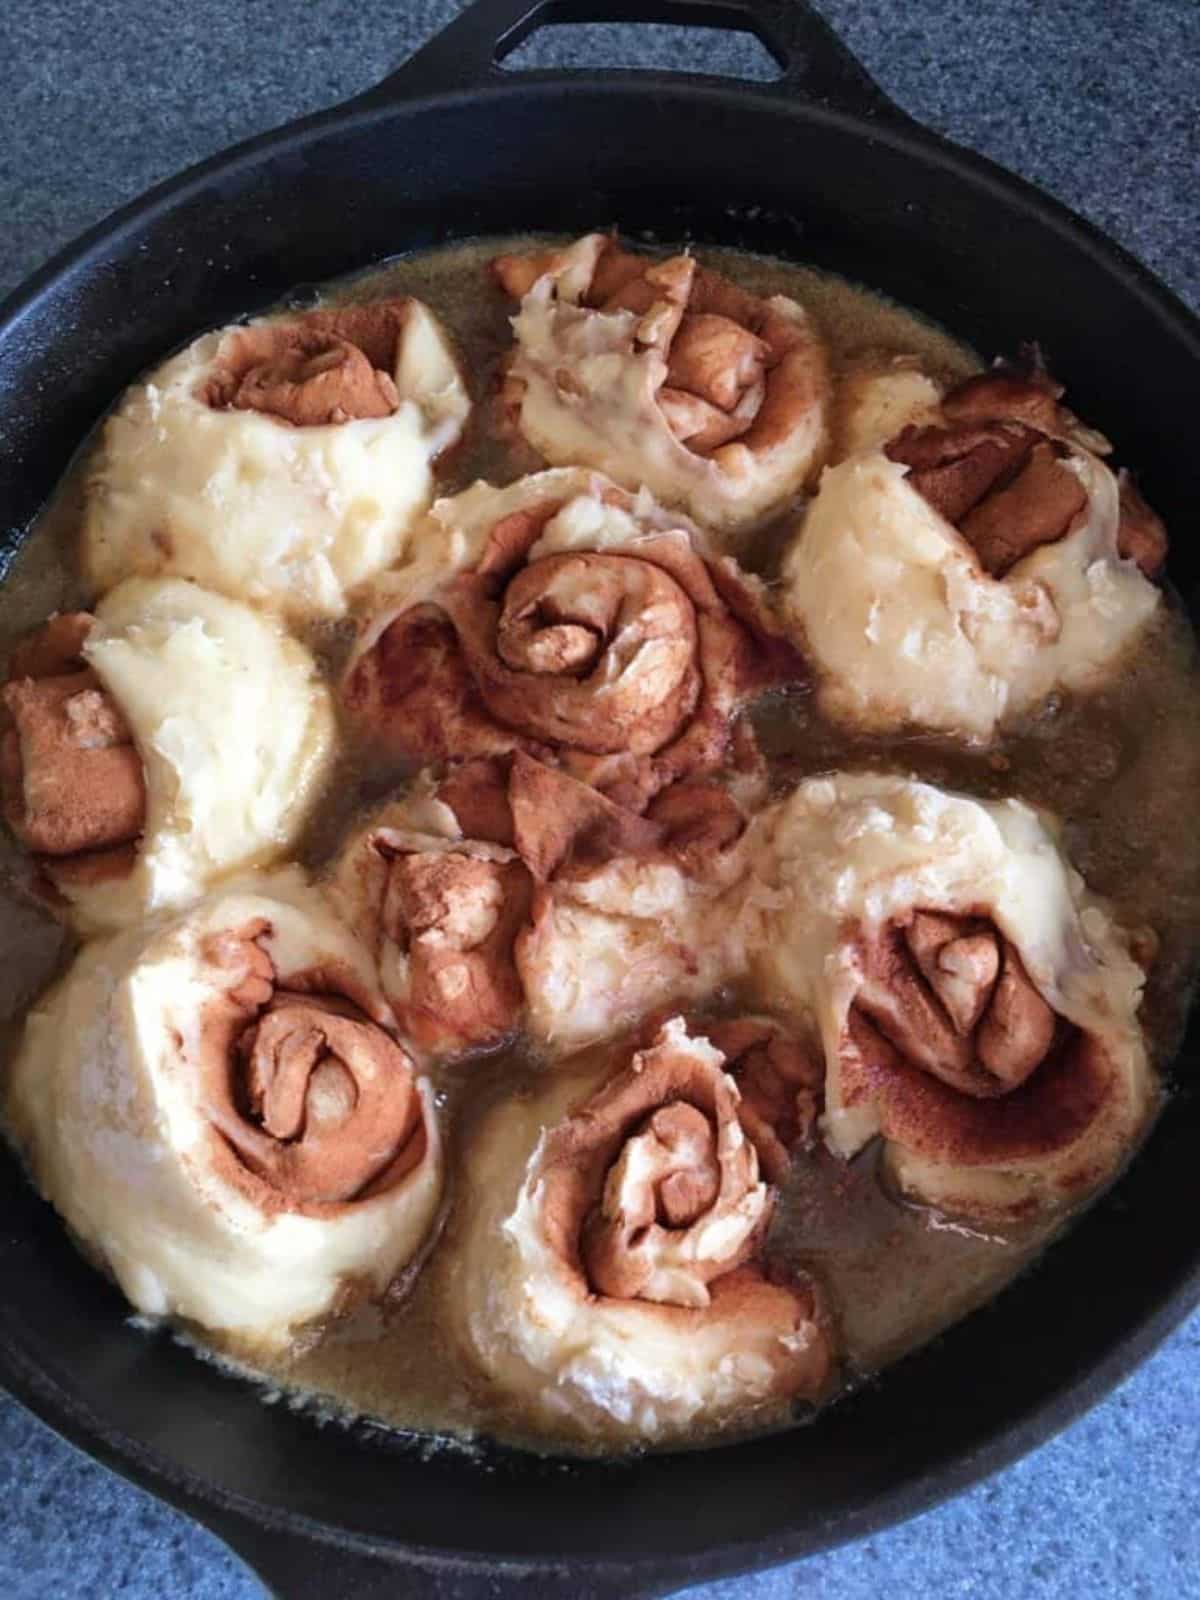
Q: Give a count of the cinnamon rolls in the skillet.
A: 9